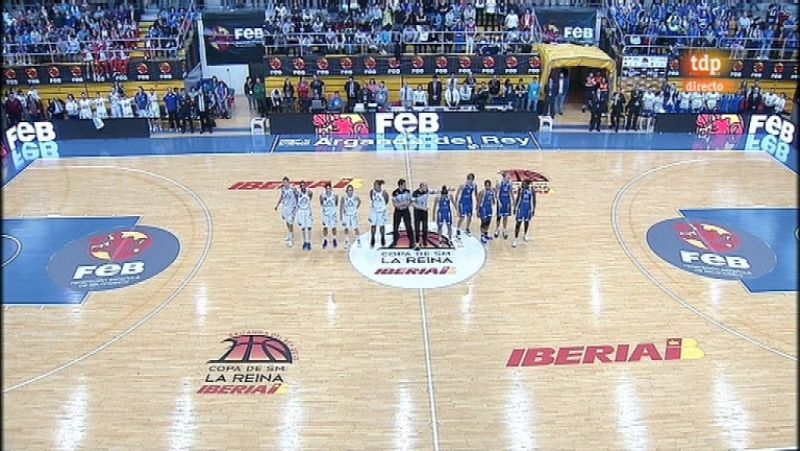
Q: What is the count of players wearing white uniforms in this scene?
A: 5